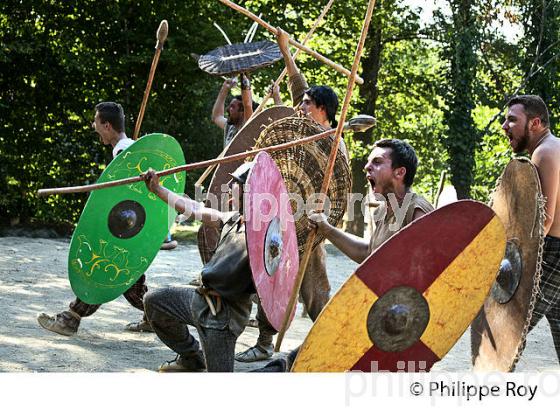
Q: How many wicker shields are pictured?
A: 2